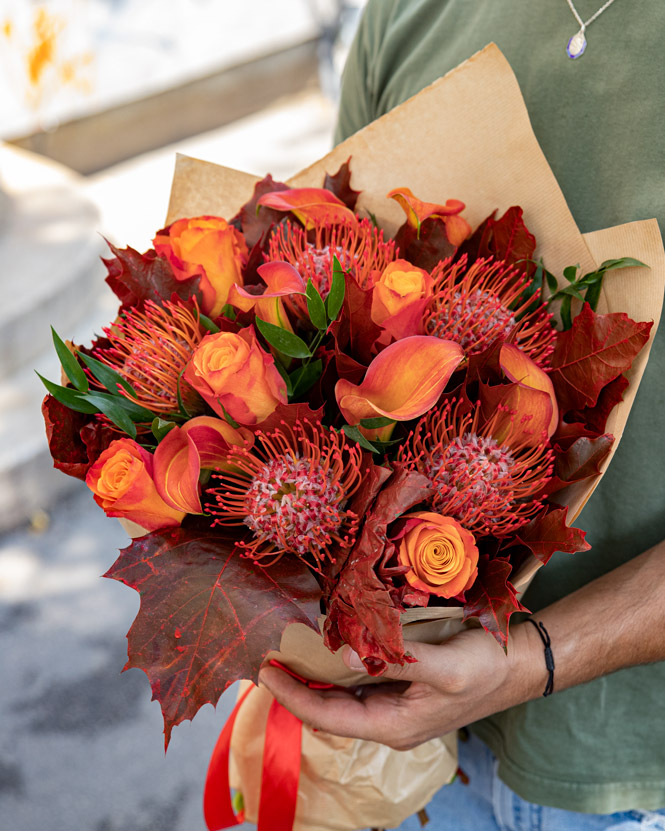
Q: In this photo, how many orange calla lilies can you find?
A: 6